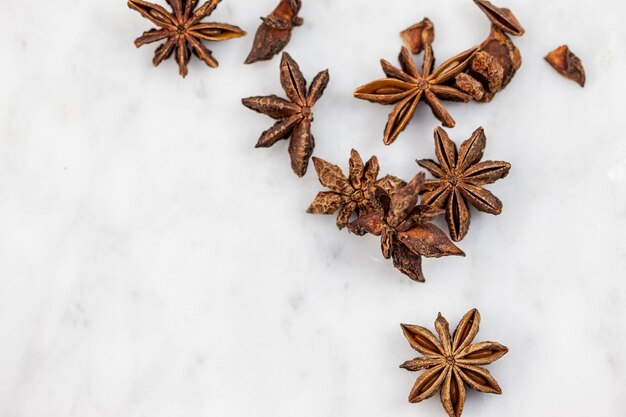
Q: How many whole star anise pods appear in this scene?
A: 7